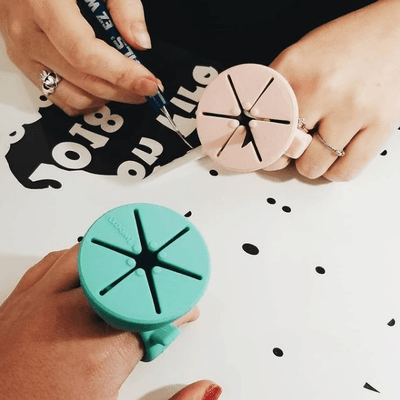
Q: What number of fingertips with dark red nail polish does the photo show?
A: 1